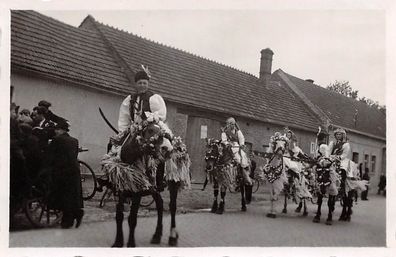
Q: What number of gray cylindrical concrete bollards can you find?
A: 0